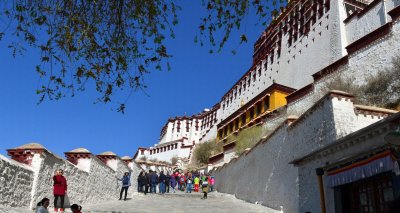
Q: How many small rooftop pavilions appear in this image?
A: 4